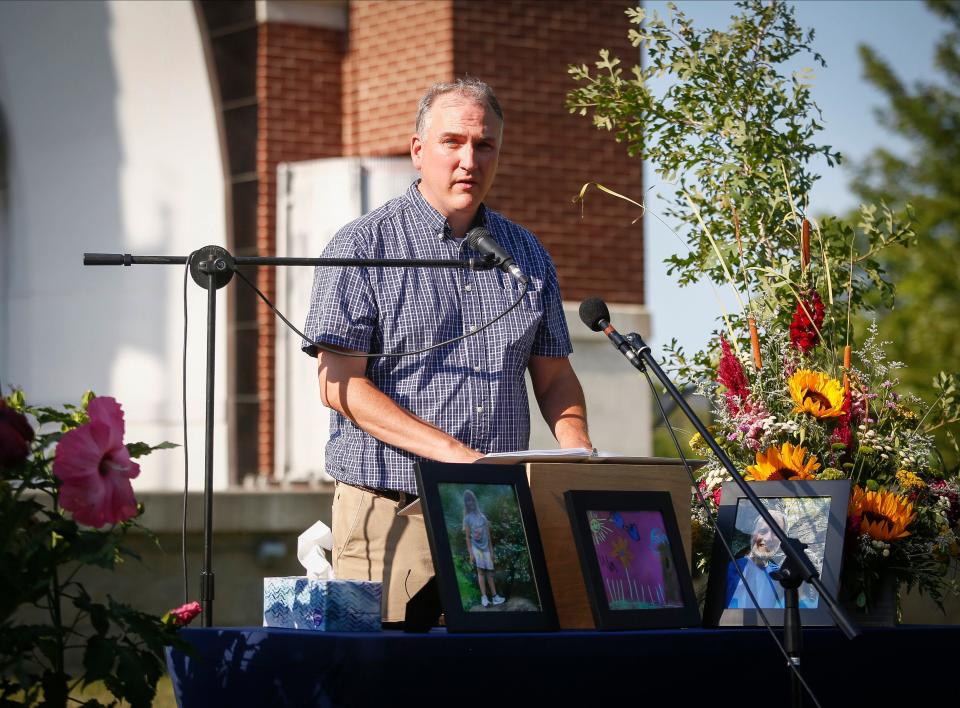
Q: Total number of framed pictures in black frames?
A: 3